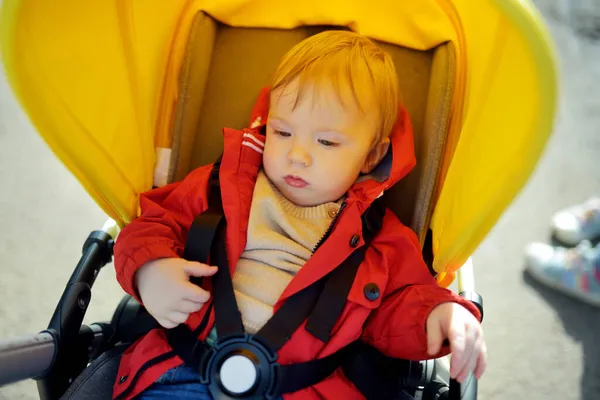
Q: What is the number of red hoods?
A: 1